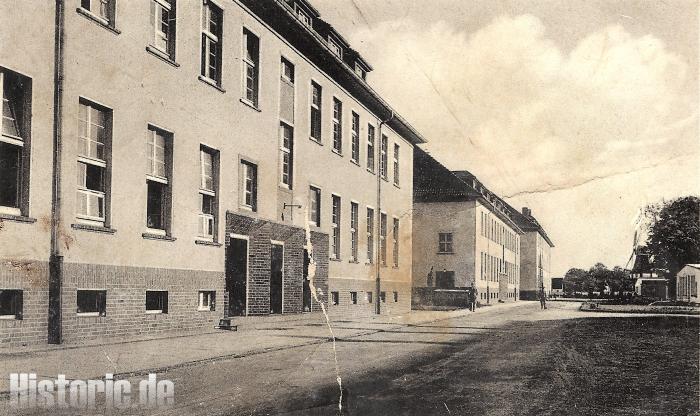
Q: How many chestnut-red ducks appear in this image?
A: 0